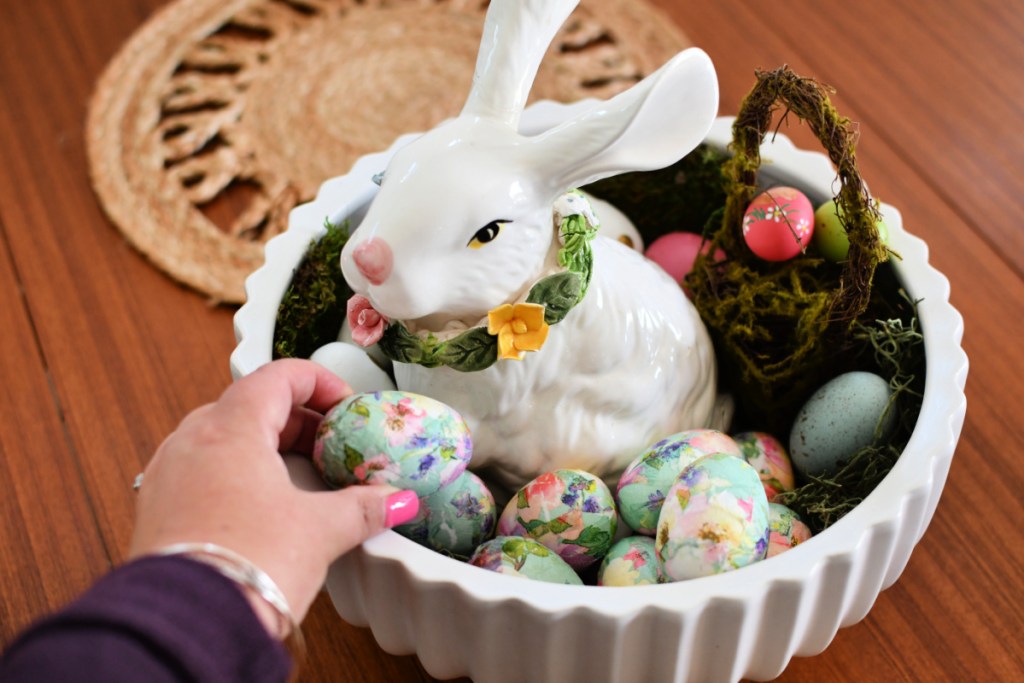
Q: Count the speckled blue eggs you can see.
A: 1